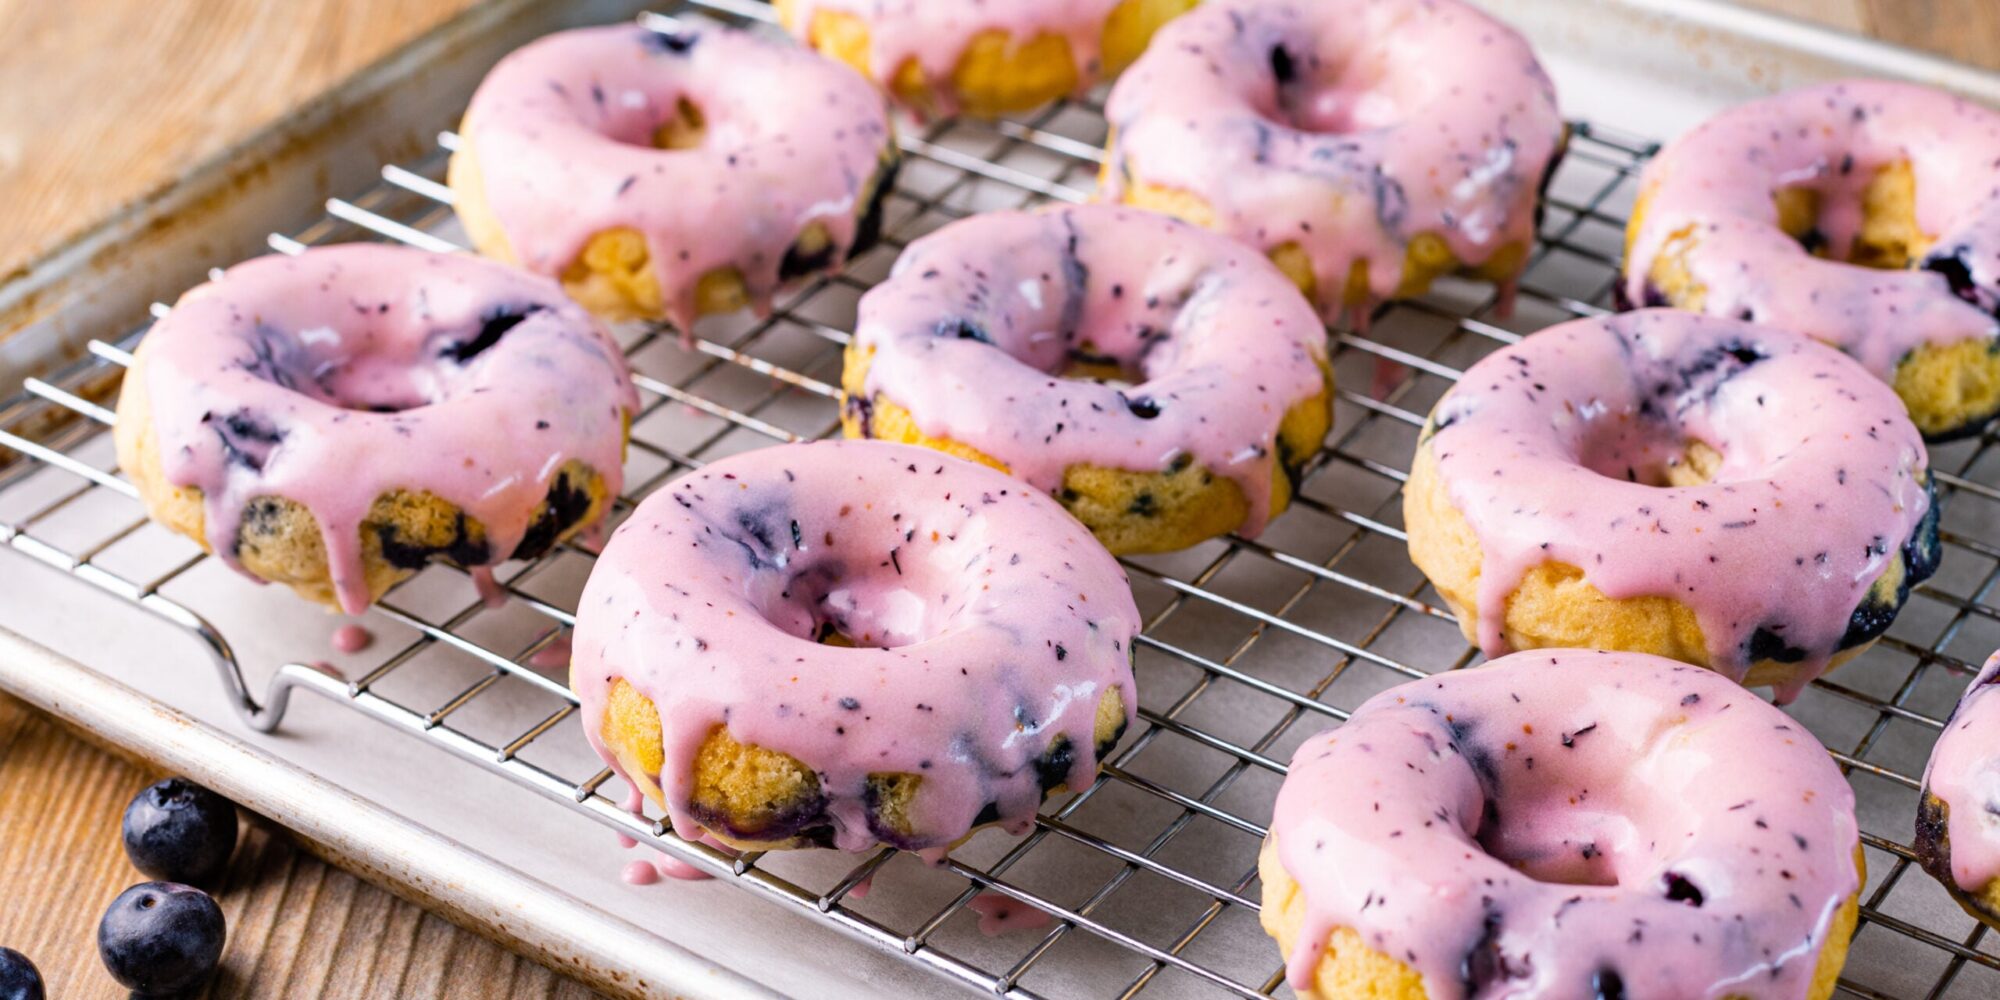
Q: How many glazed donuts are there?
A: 10